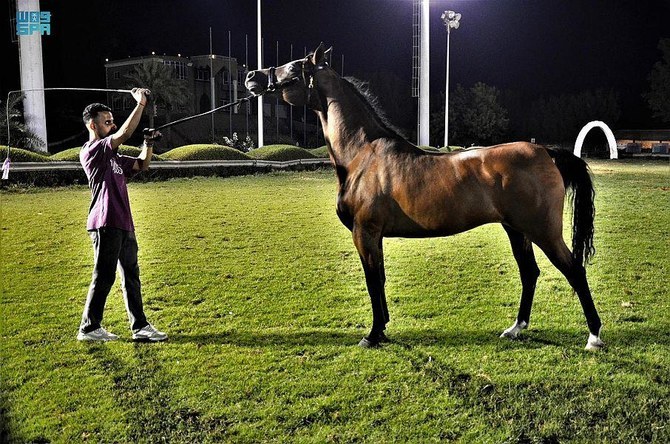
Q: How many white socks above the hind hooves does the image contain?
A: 2